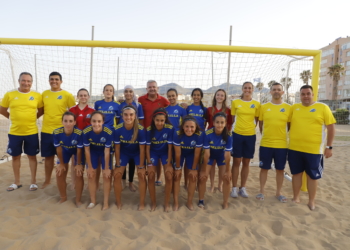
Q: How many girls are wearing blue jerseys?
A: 10